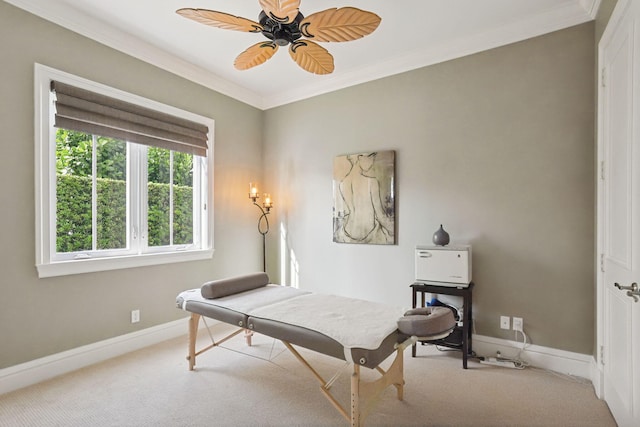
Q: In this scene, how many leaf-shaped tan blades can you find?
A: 5